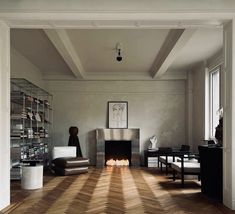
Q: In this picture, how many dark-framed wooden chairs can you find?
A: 2